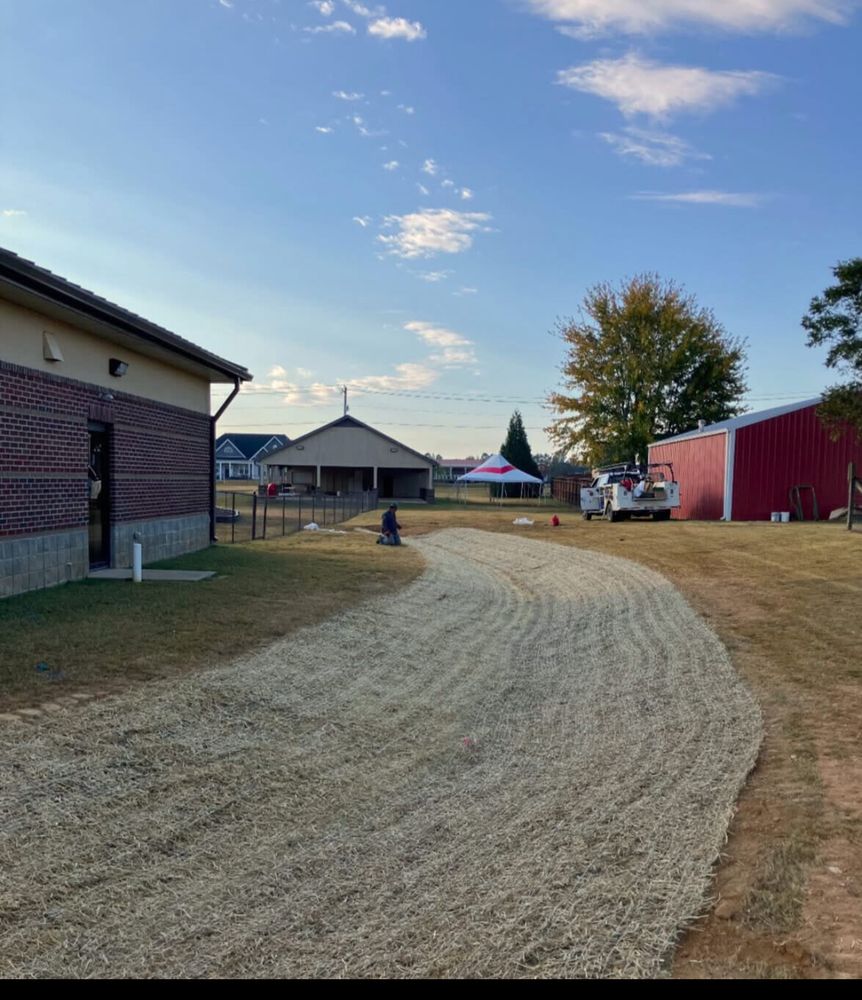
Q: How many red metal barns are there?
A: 1